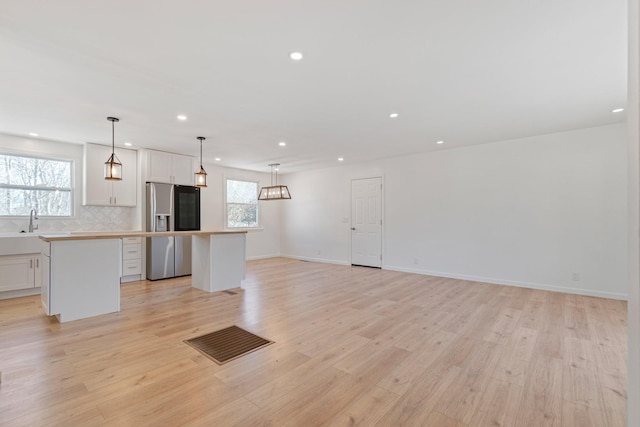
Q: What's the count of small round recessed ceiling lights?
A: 11